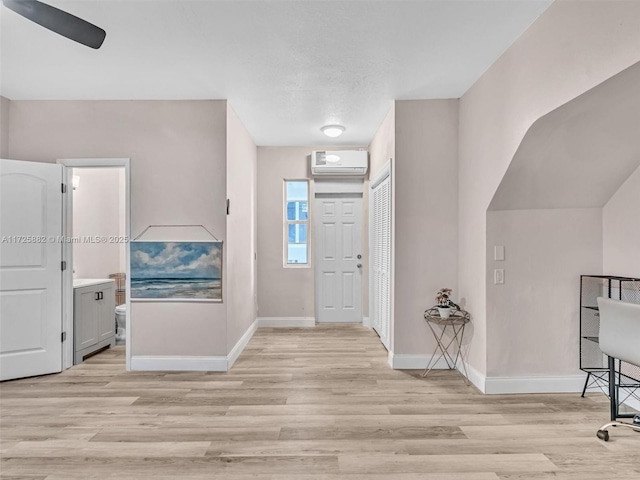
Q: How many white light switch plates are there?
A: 2